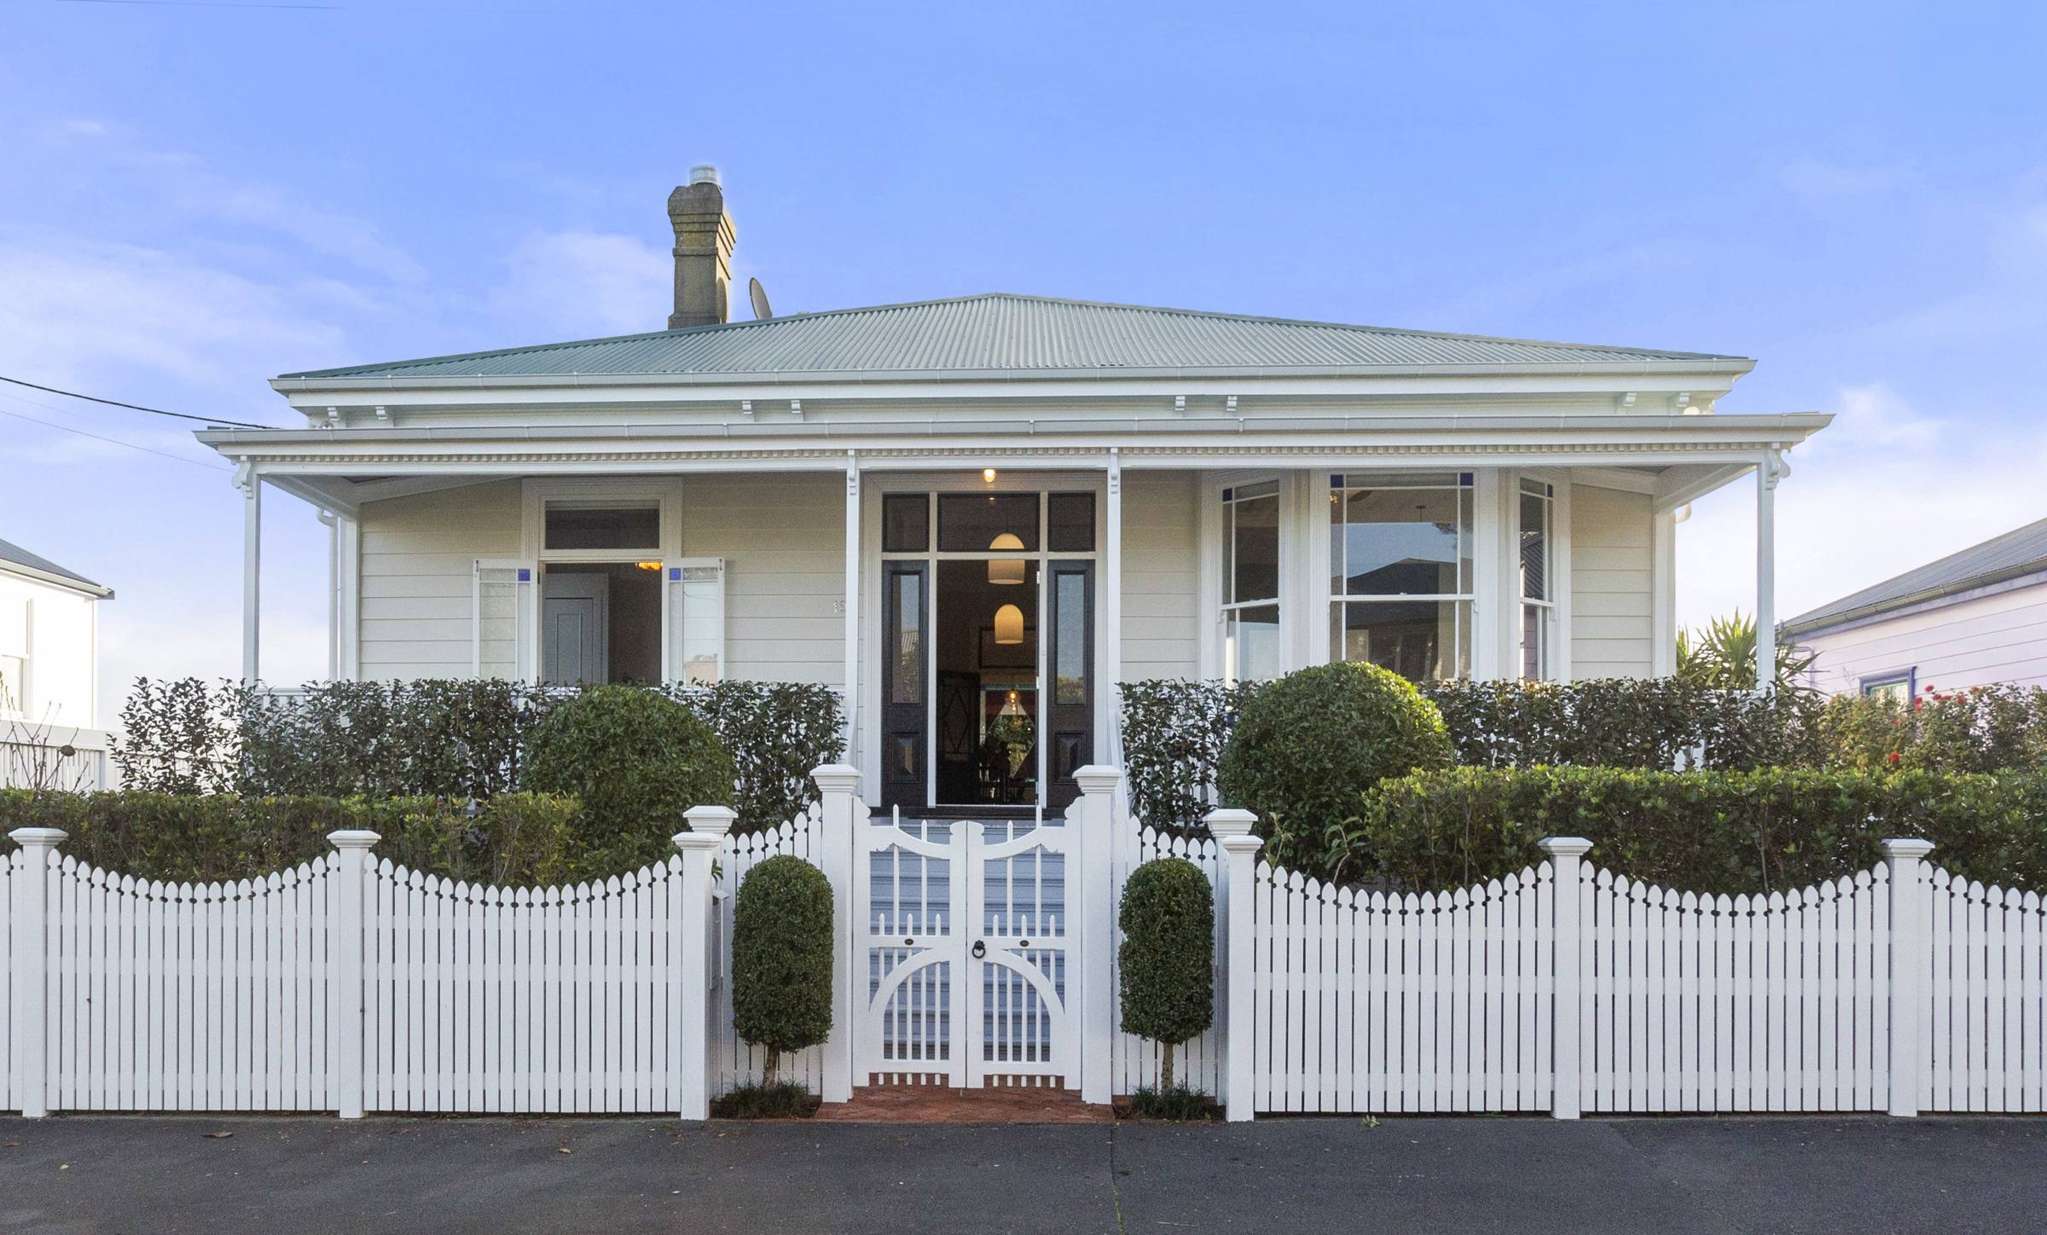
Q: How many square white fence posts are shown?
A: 10